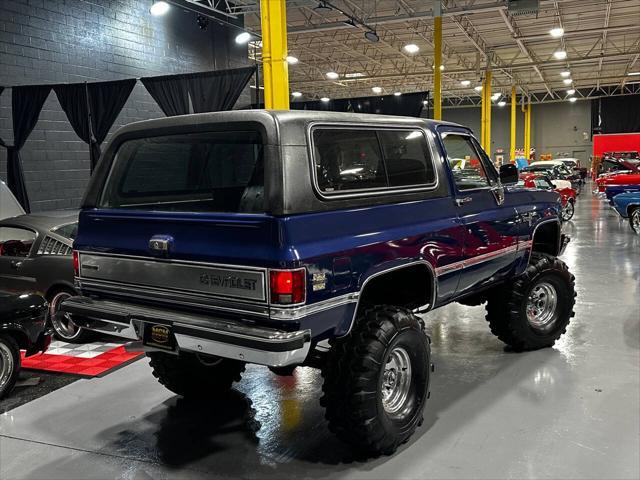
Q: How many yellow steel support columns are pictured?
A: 5